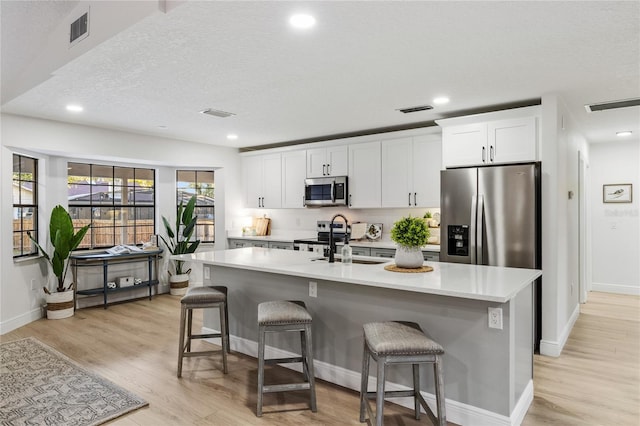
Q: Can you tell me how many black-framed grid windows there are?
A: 3